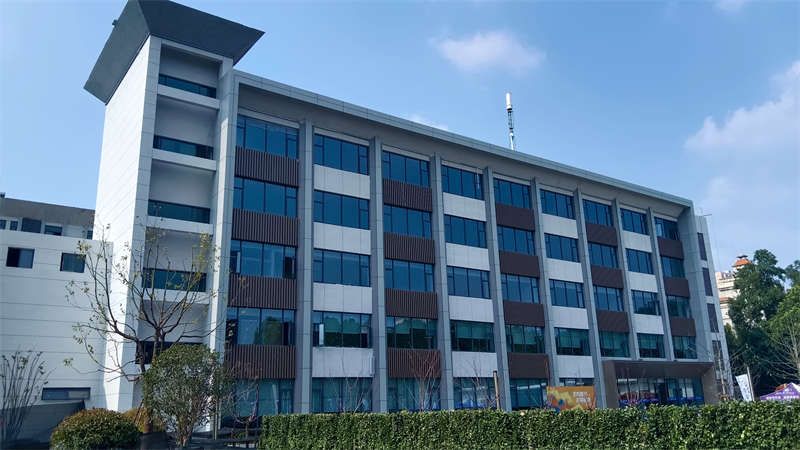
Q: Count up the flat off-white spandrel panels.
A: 15